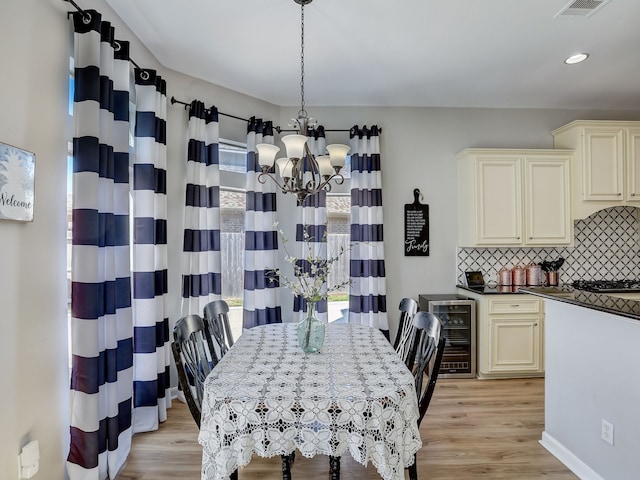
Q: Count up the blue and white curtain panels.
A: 6